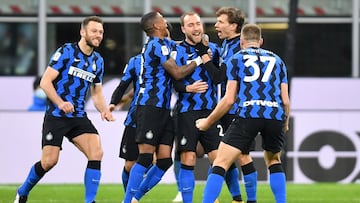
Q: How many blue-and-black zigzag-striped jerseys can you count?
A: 6